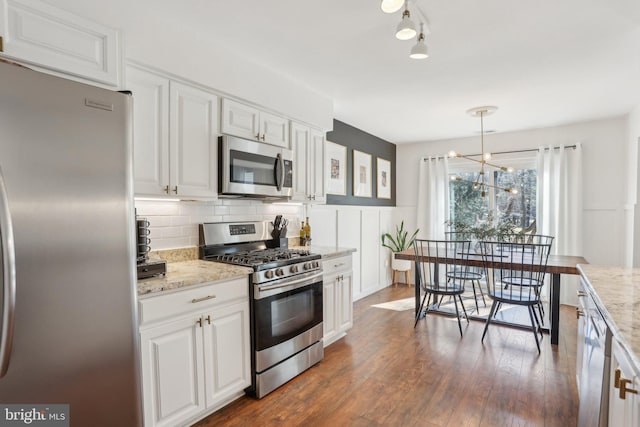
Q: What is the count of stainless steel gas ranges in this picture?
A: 1